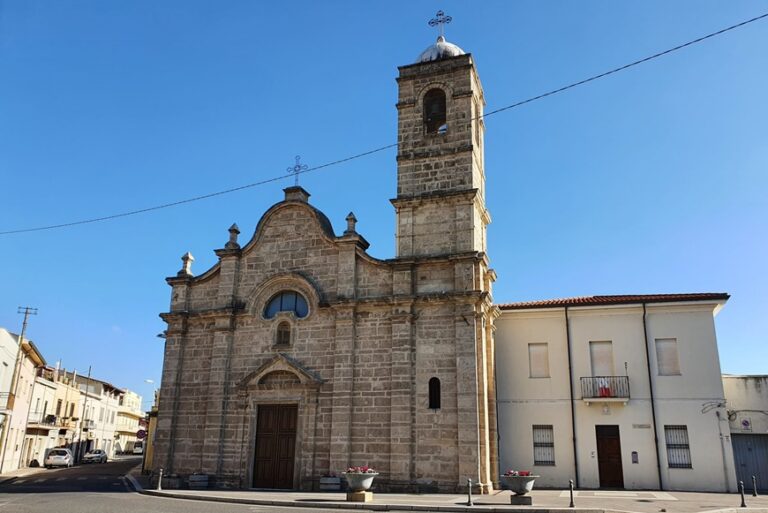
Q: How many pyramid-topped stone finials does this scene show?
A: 3